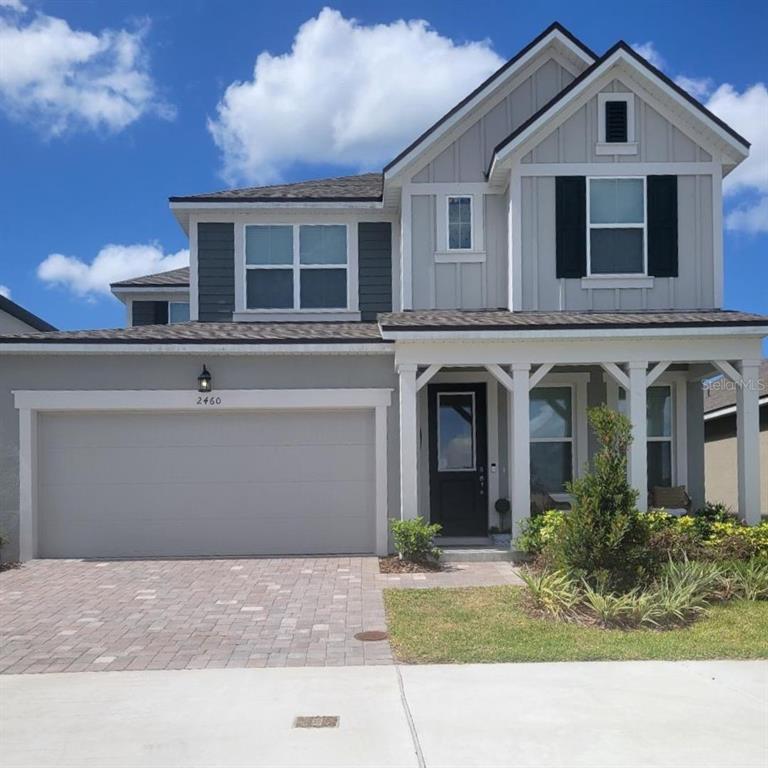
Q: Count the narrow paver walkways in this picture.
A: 1